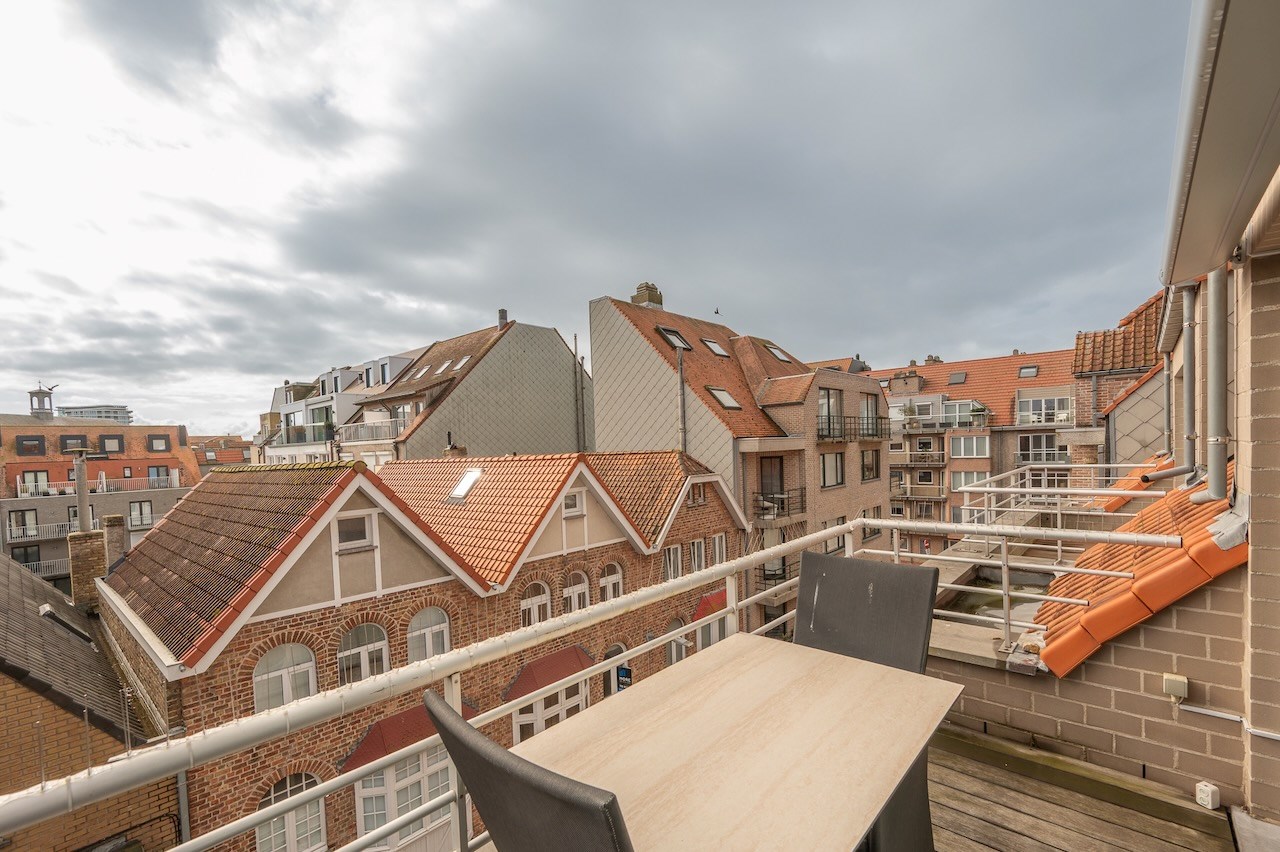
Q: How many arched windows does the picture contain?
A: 9